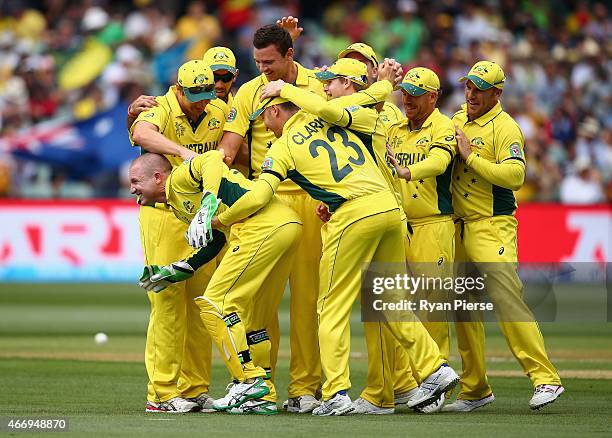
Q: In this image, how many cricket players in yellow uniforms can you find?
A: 9